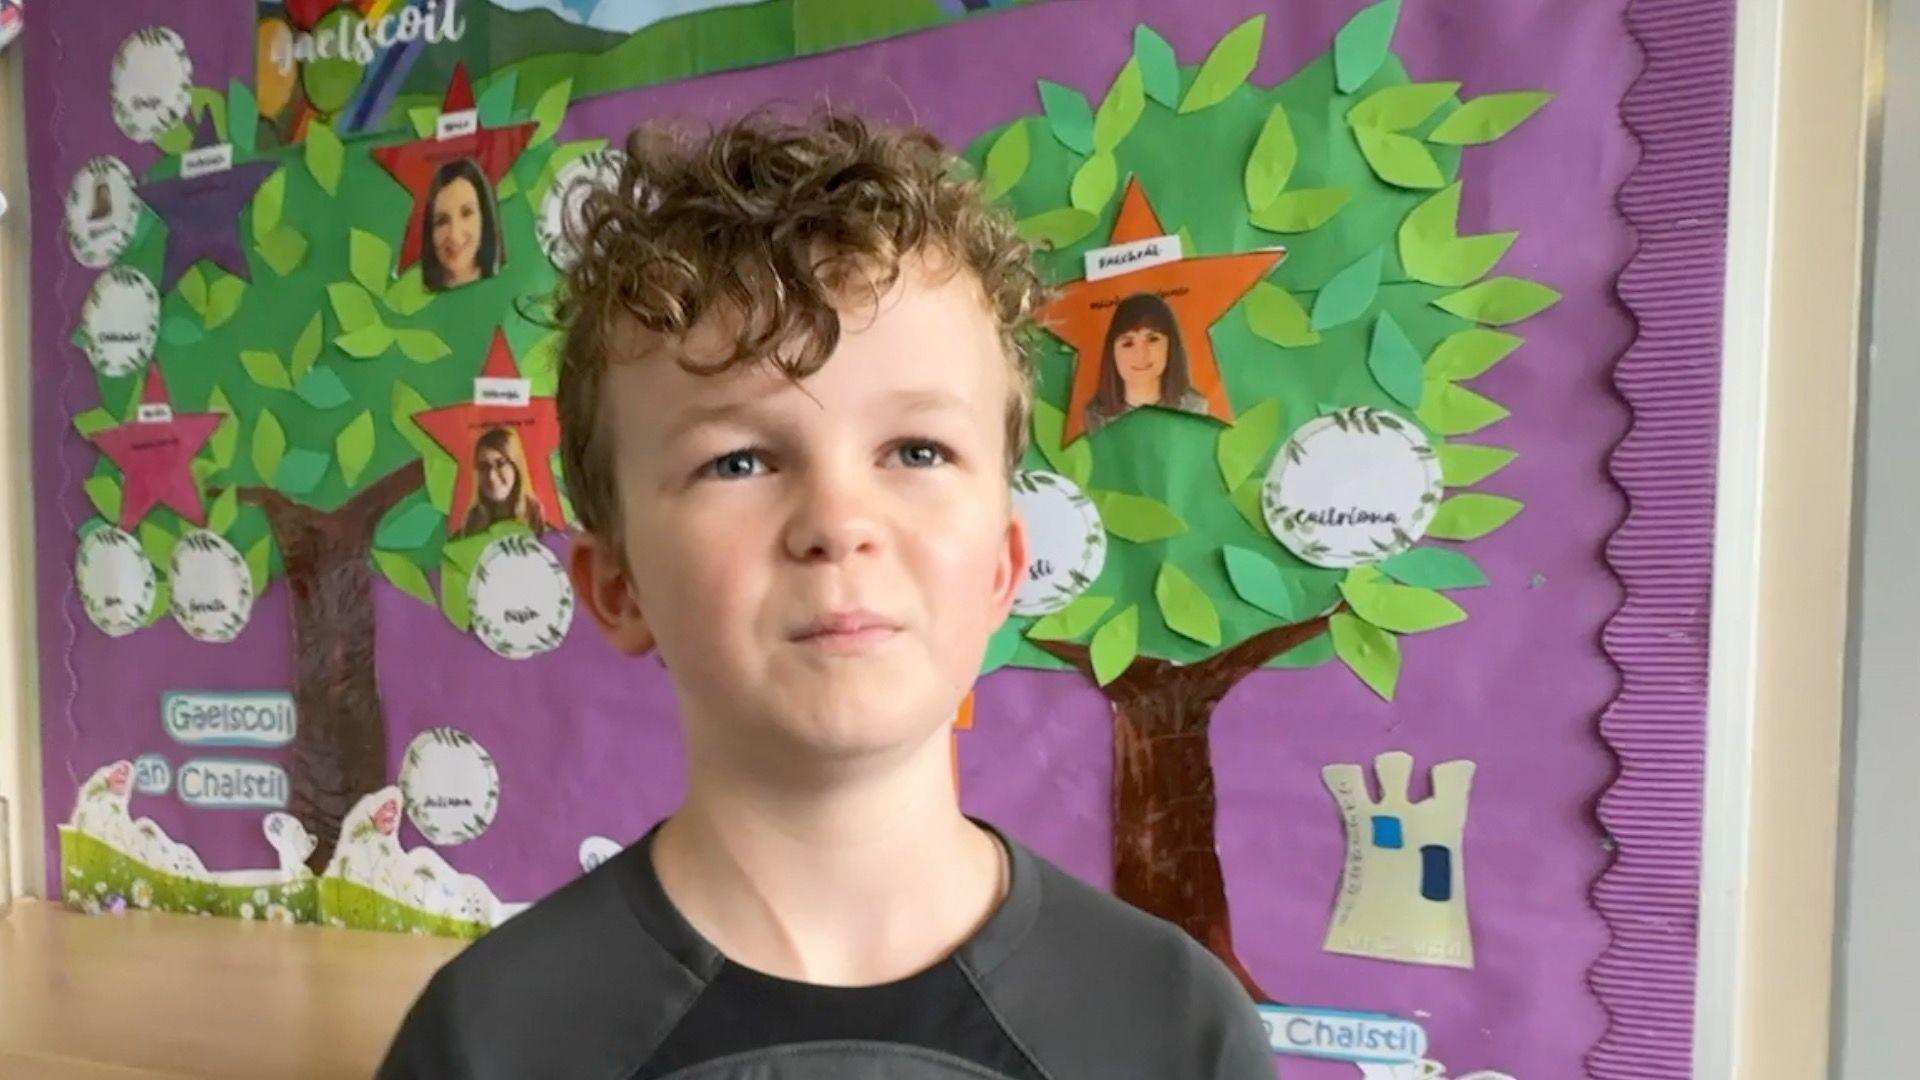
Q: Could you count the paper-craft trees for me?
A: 2